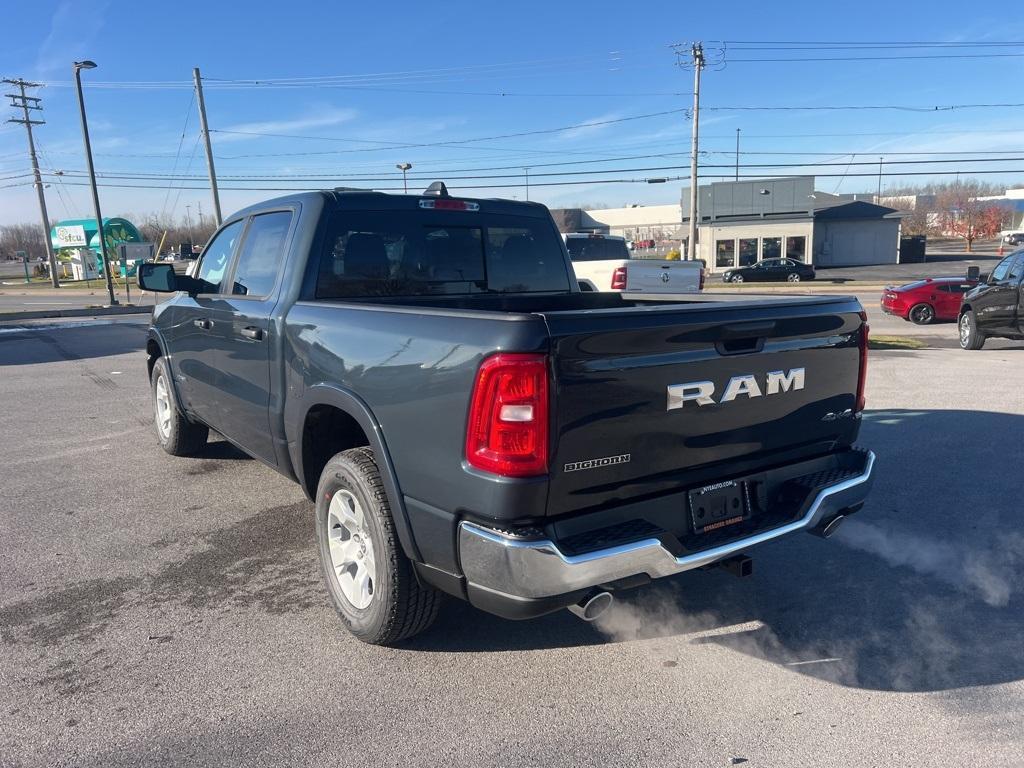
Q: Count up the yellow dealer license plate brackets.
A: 0